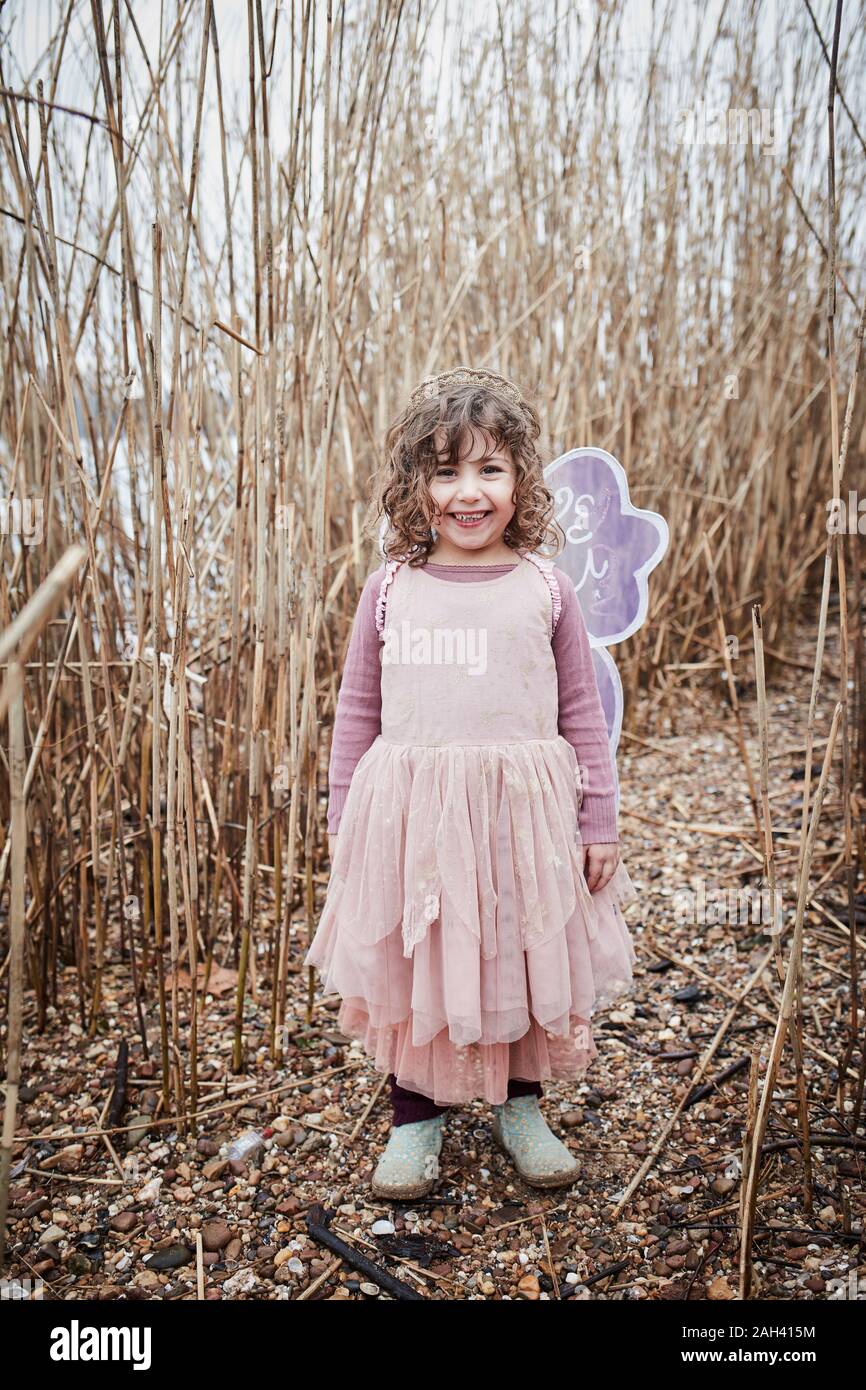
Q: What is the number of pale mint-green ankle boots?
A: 2